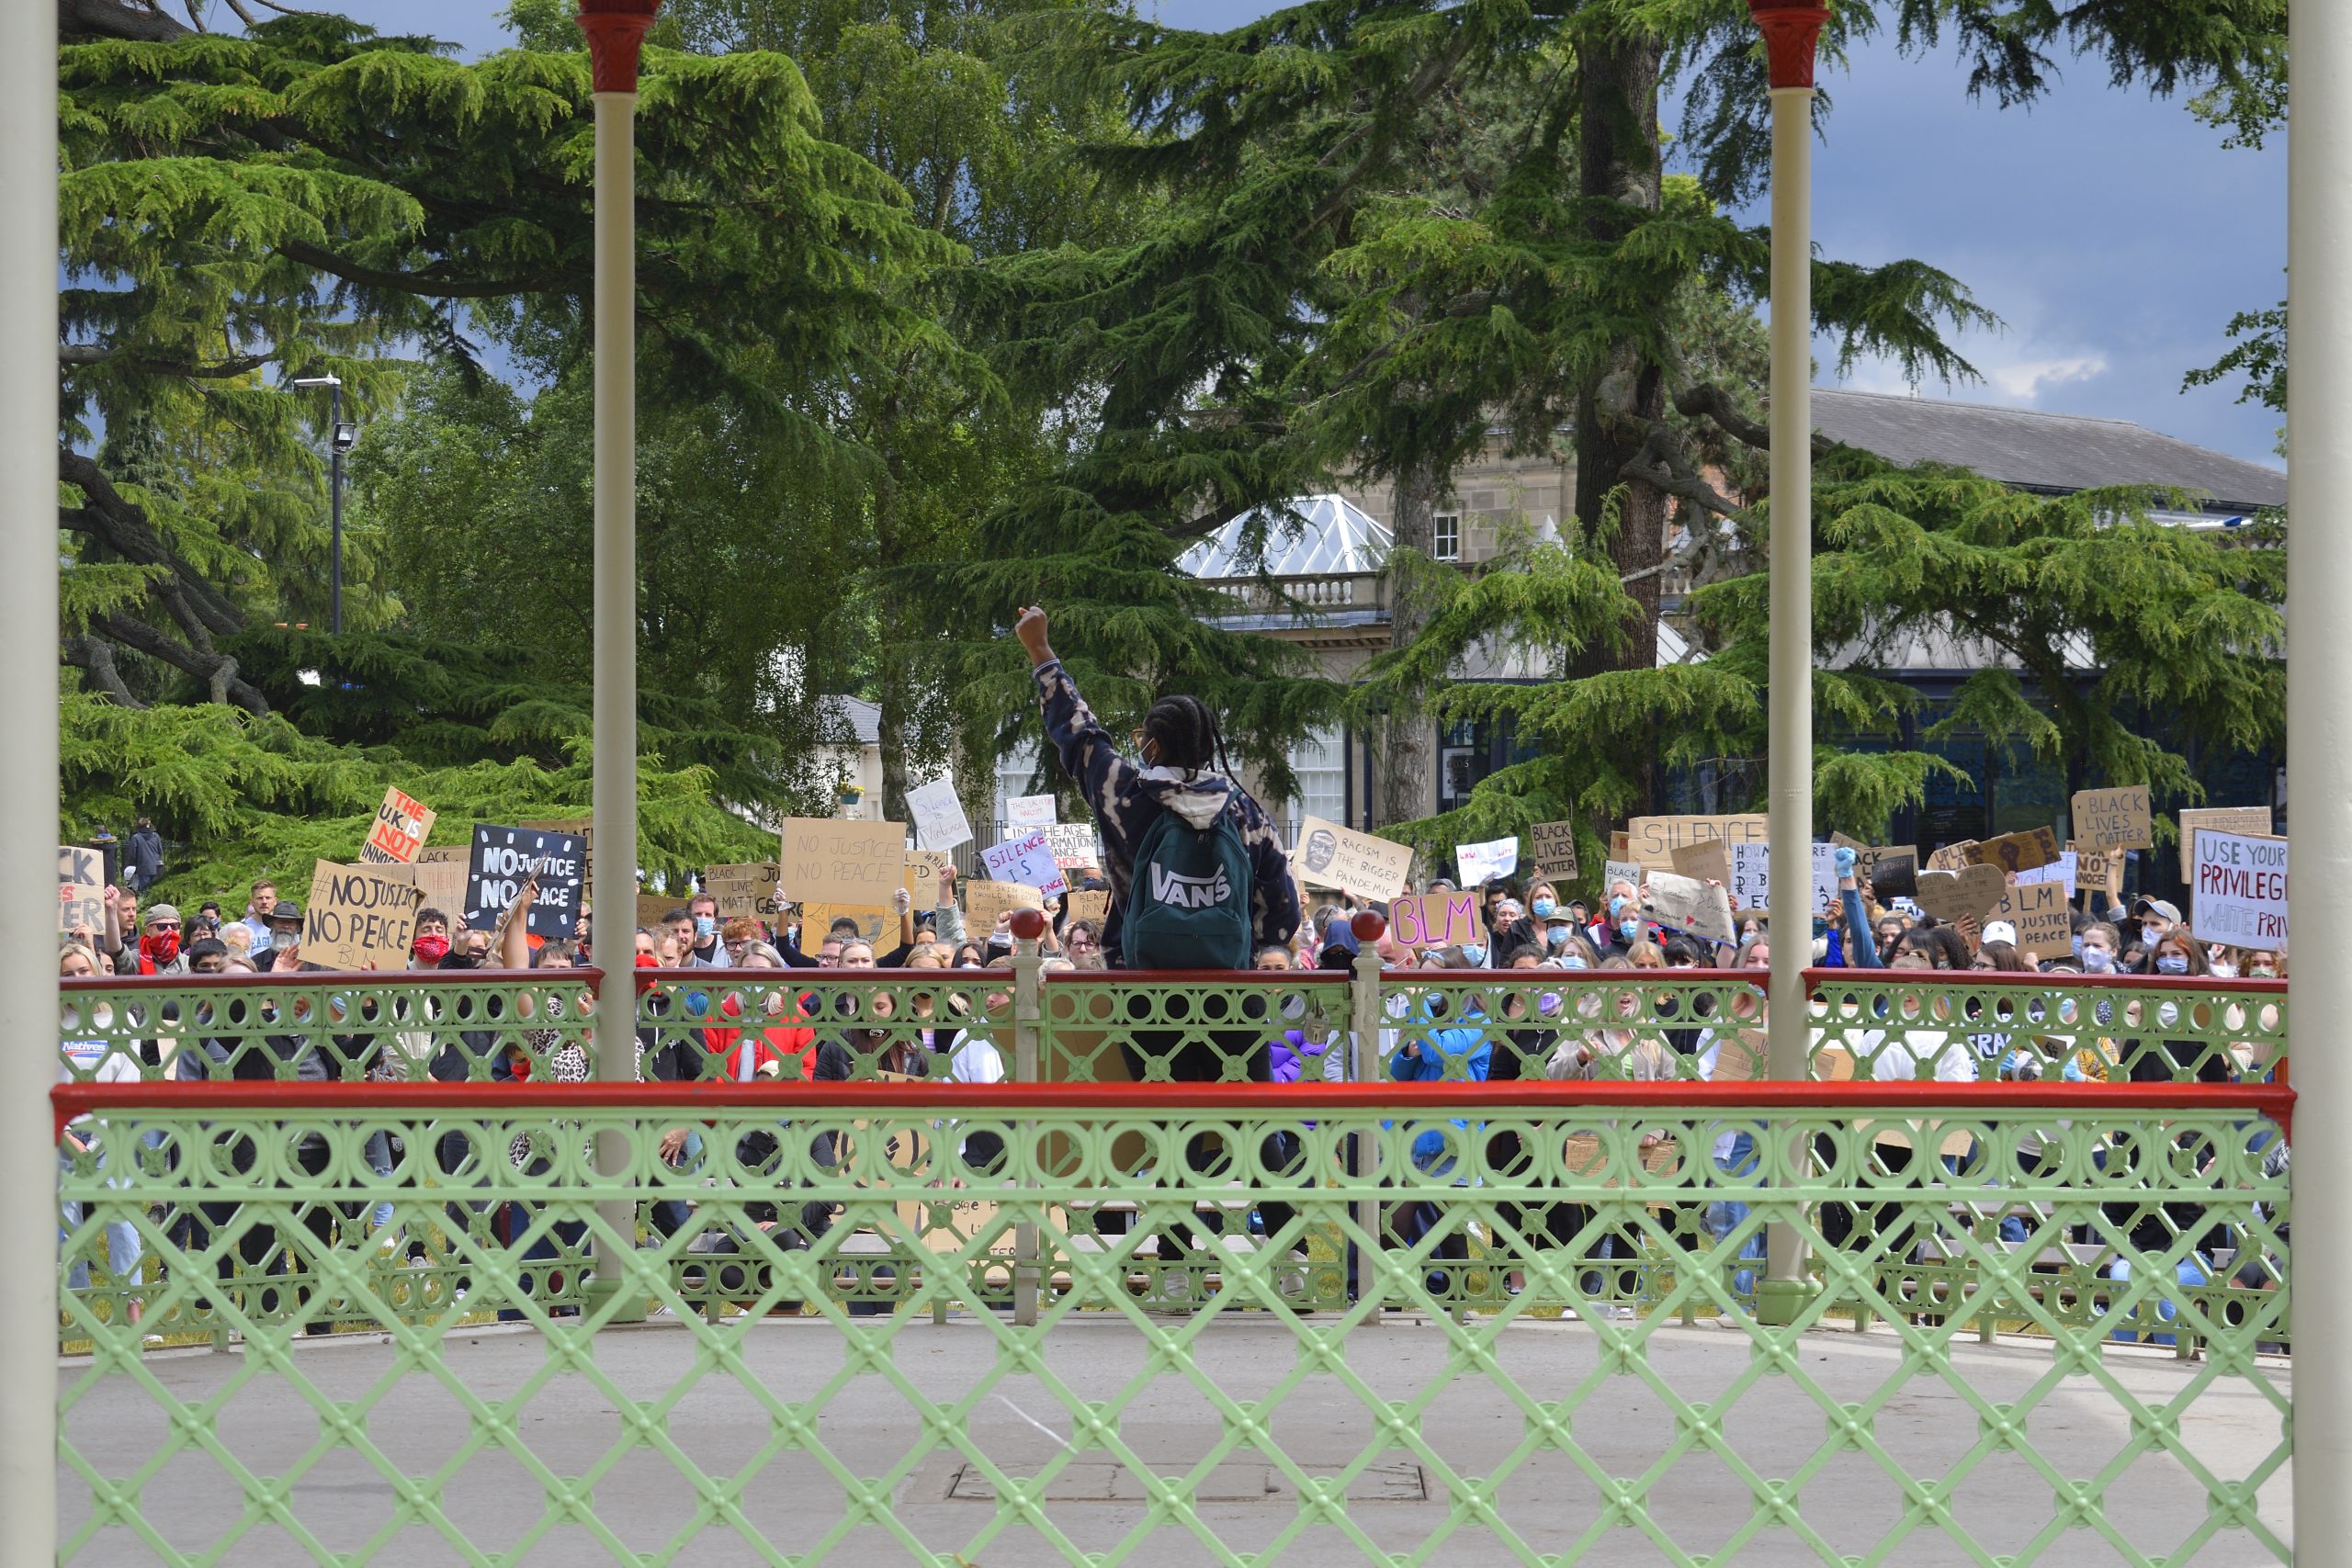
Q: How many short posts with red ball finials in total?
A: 2